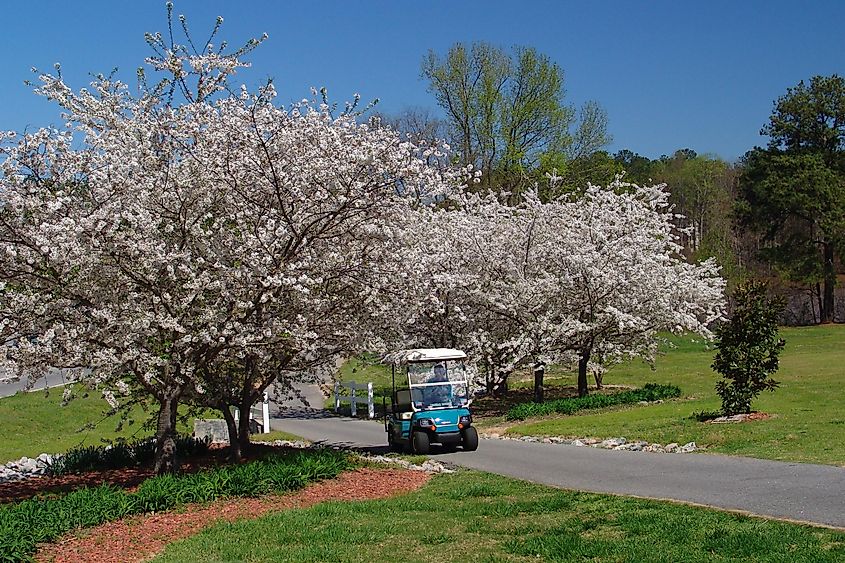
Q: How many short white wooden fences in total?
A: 2